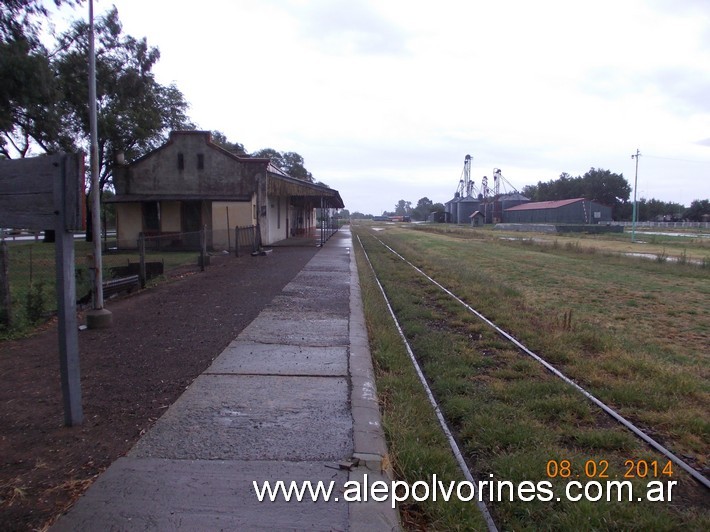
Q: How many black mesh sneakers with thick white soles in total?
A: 0